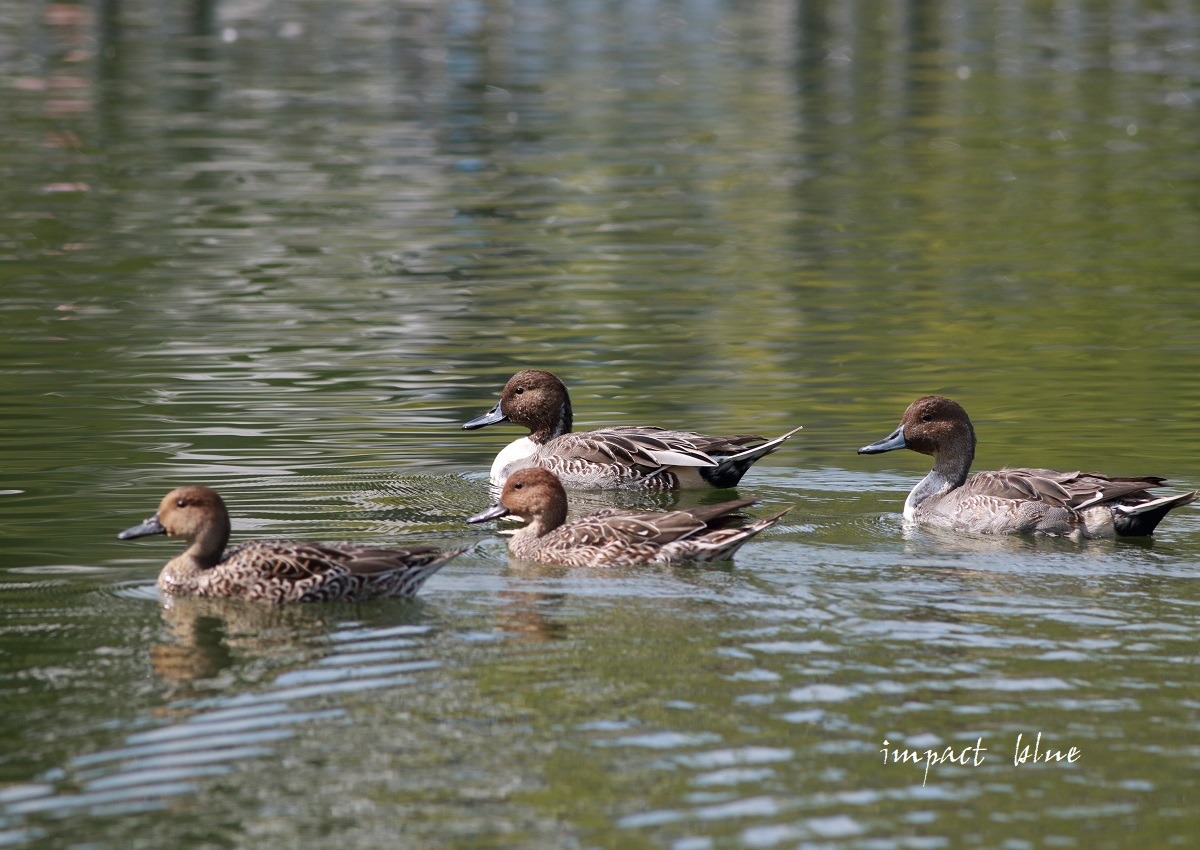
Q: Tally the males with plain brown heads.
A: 2